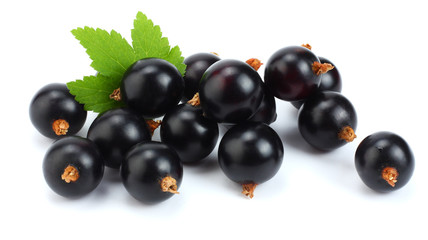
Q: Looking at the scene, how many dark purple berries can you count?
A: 14